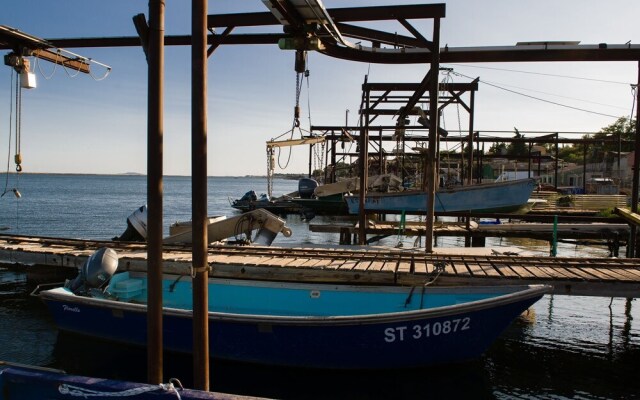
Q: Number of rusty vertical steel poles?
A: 2